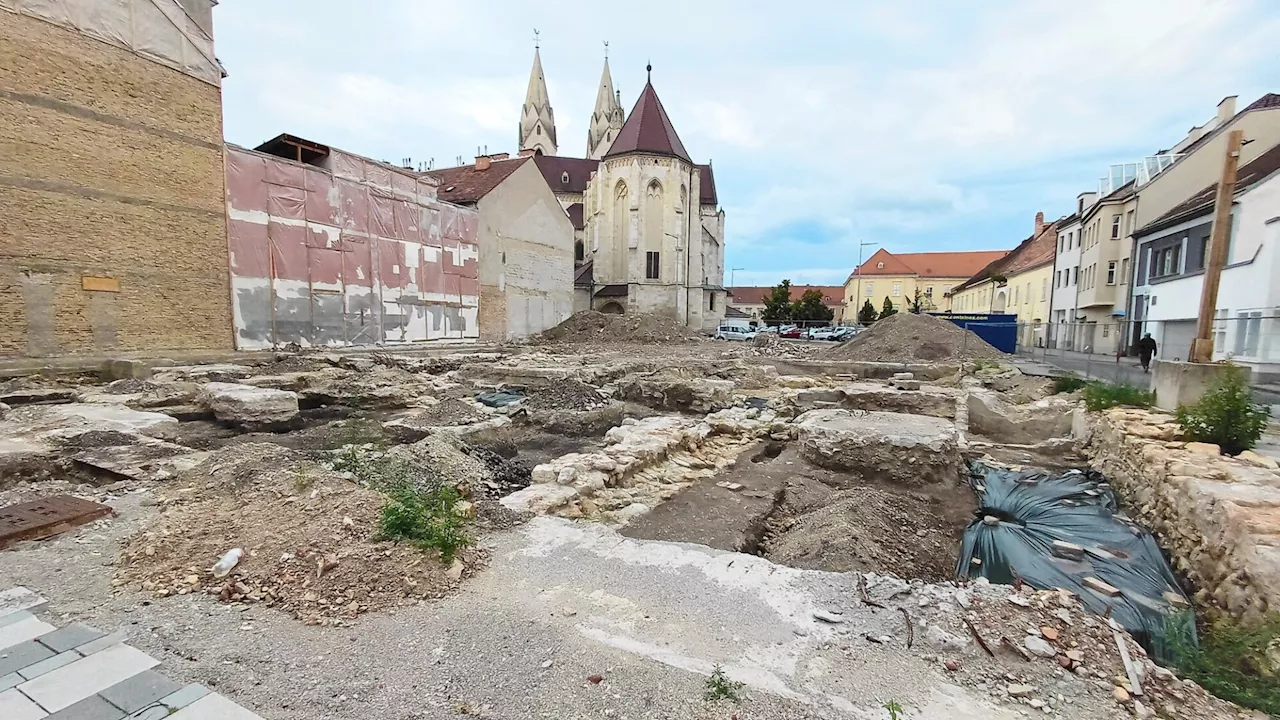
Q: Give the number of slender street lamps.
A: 3